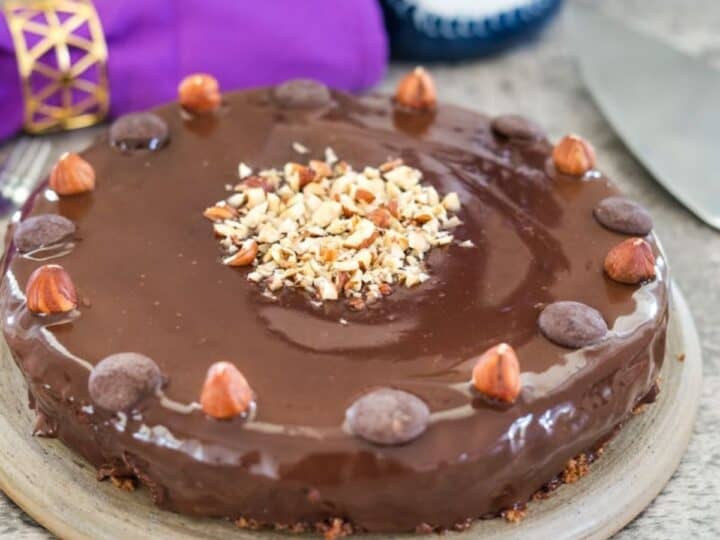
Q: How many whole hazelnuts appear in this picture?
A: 8